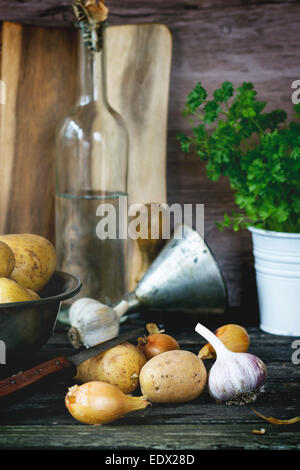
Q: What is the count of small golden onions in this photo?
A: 3